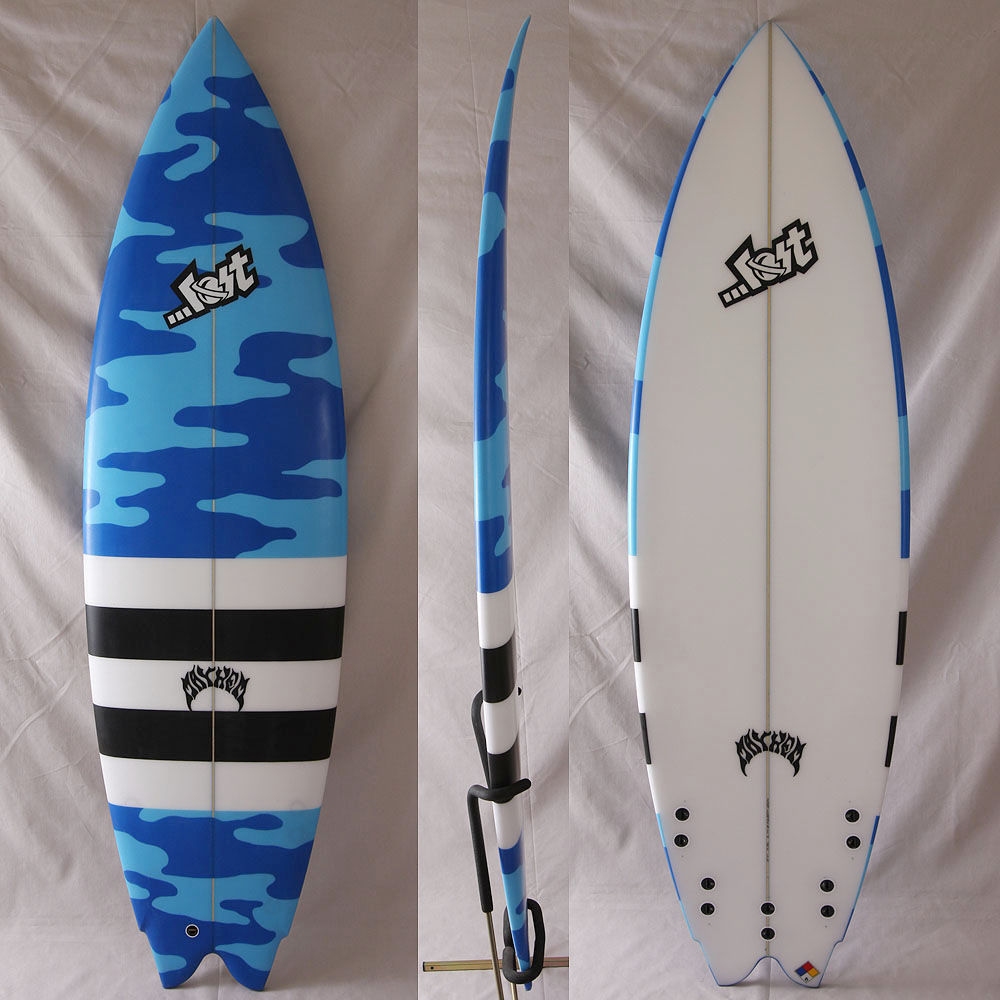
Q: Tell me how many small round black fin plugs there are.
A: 10